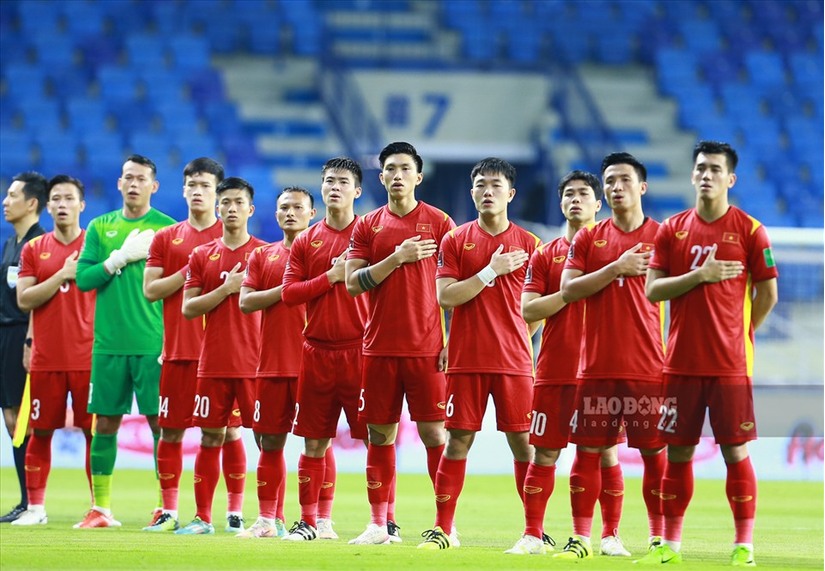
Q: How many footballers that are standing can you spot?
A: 11